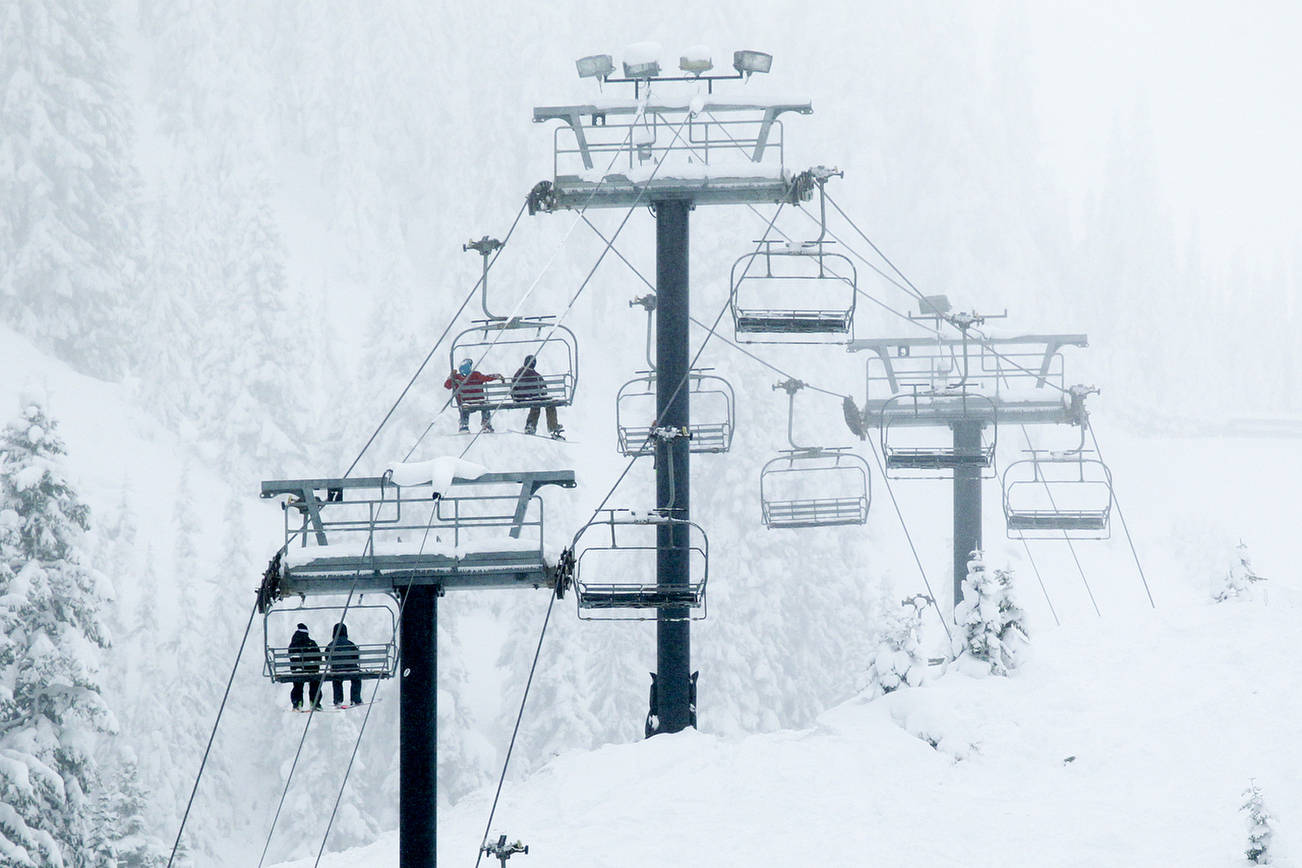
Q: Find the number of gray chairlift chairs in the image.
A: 8